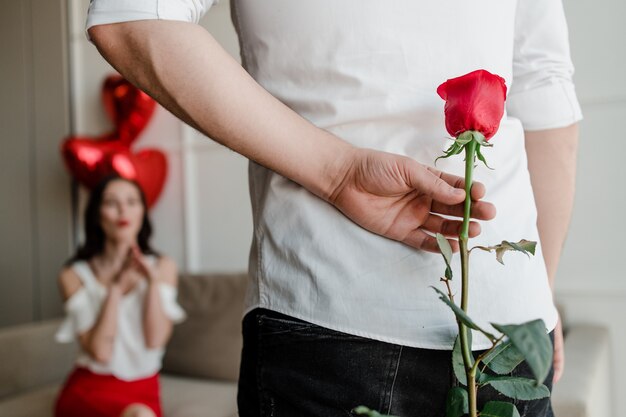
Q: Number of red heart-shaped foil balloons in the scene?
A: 3